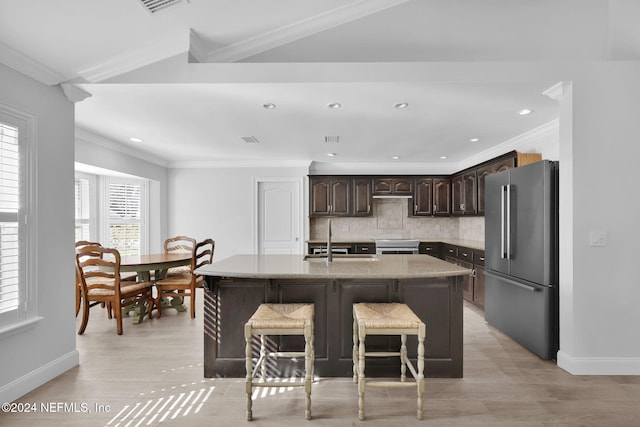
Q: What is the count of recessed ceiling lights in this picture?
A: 9